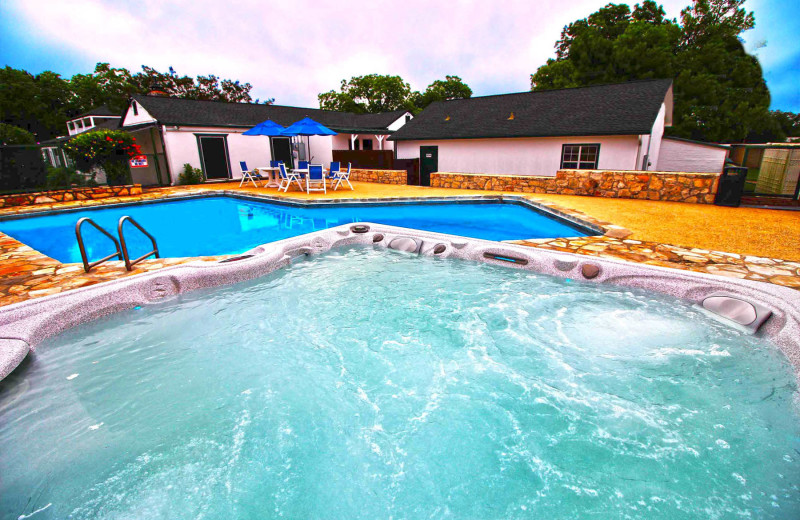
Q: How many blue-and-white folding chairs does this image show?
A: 7